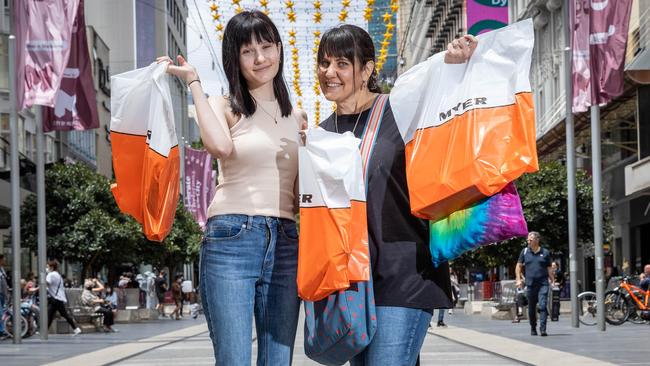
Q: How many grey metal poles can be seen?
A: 4